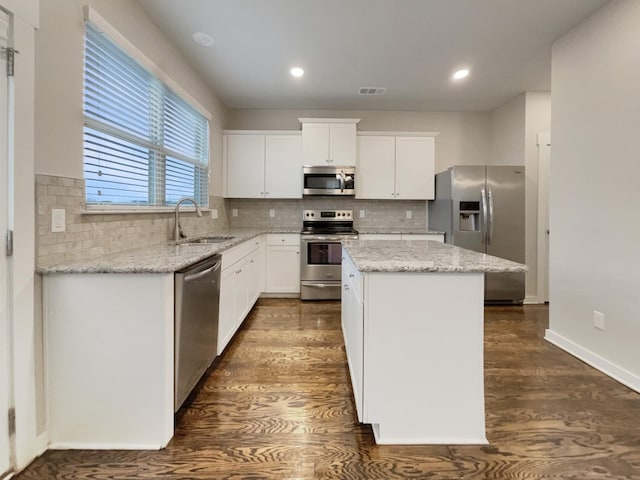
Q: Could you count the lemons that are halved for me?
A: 0